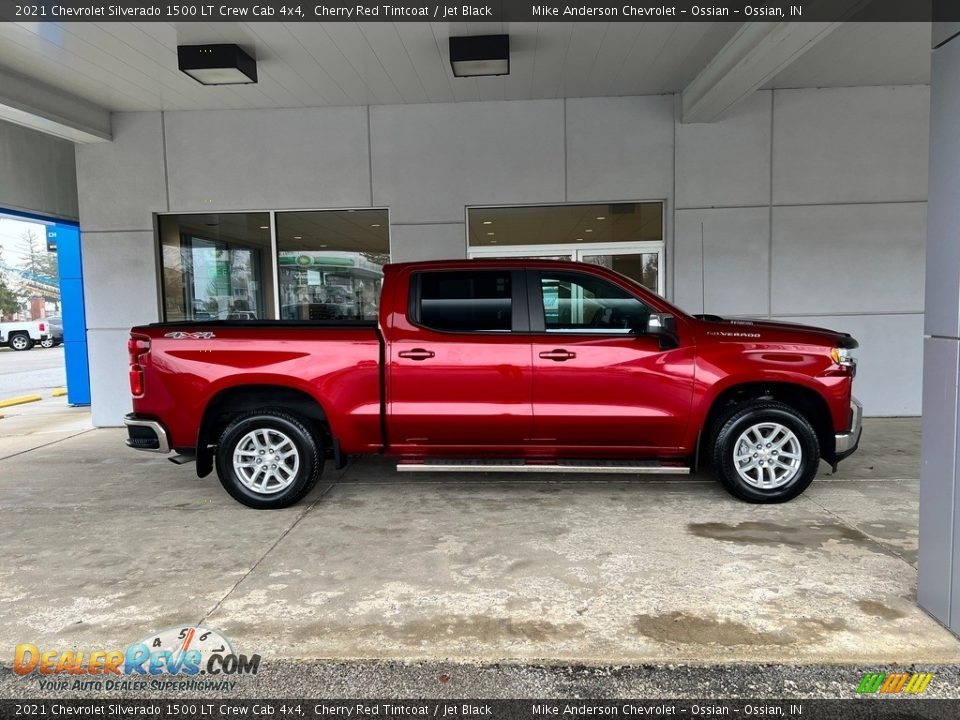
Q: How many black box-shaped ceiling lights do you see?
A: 2